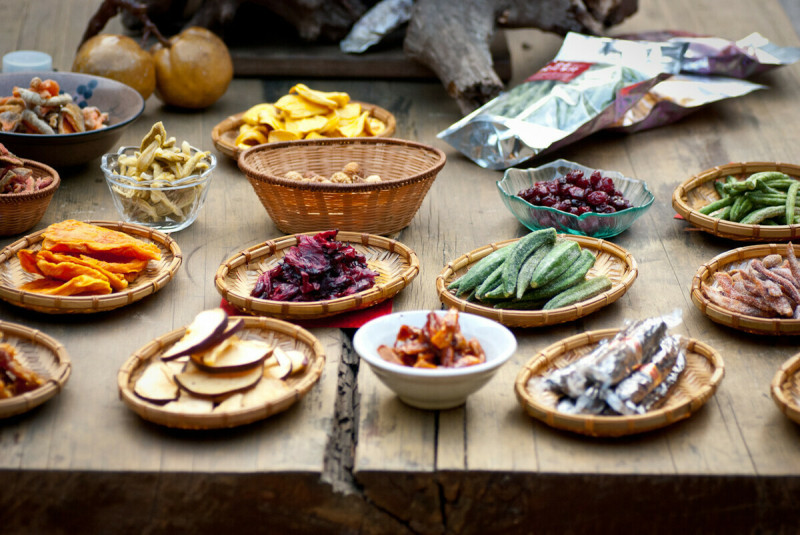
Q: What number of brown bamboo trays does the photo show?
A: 10